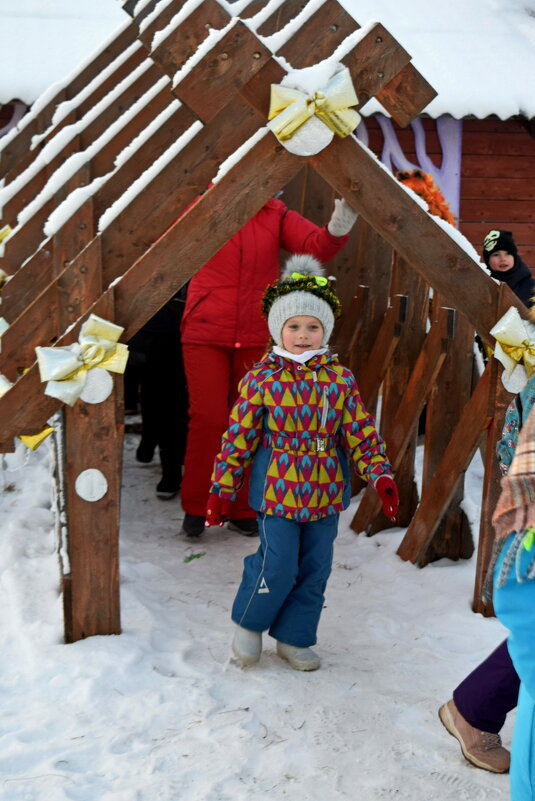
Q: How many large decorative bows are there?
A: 3